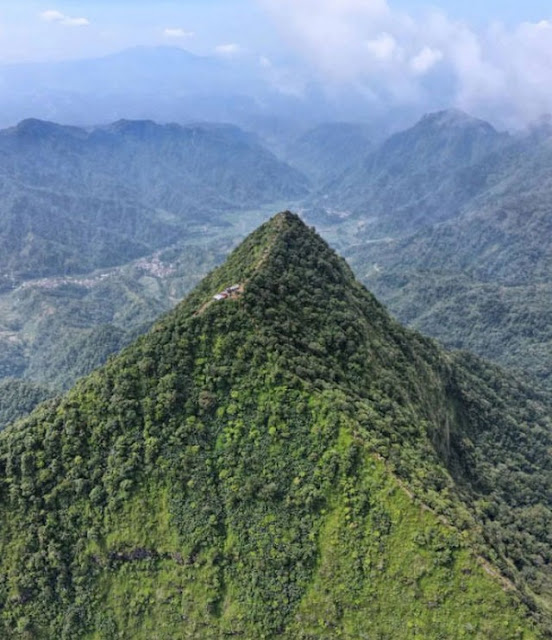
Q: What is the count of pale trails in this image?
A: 2